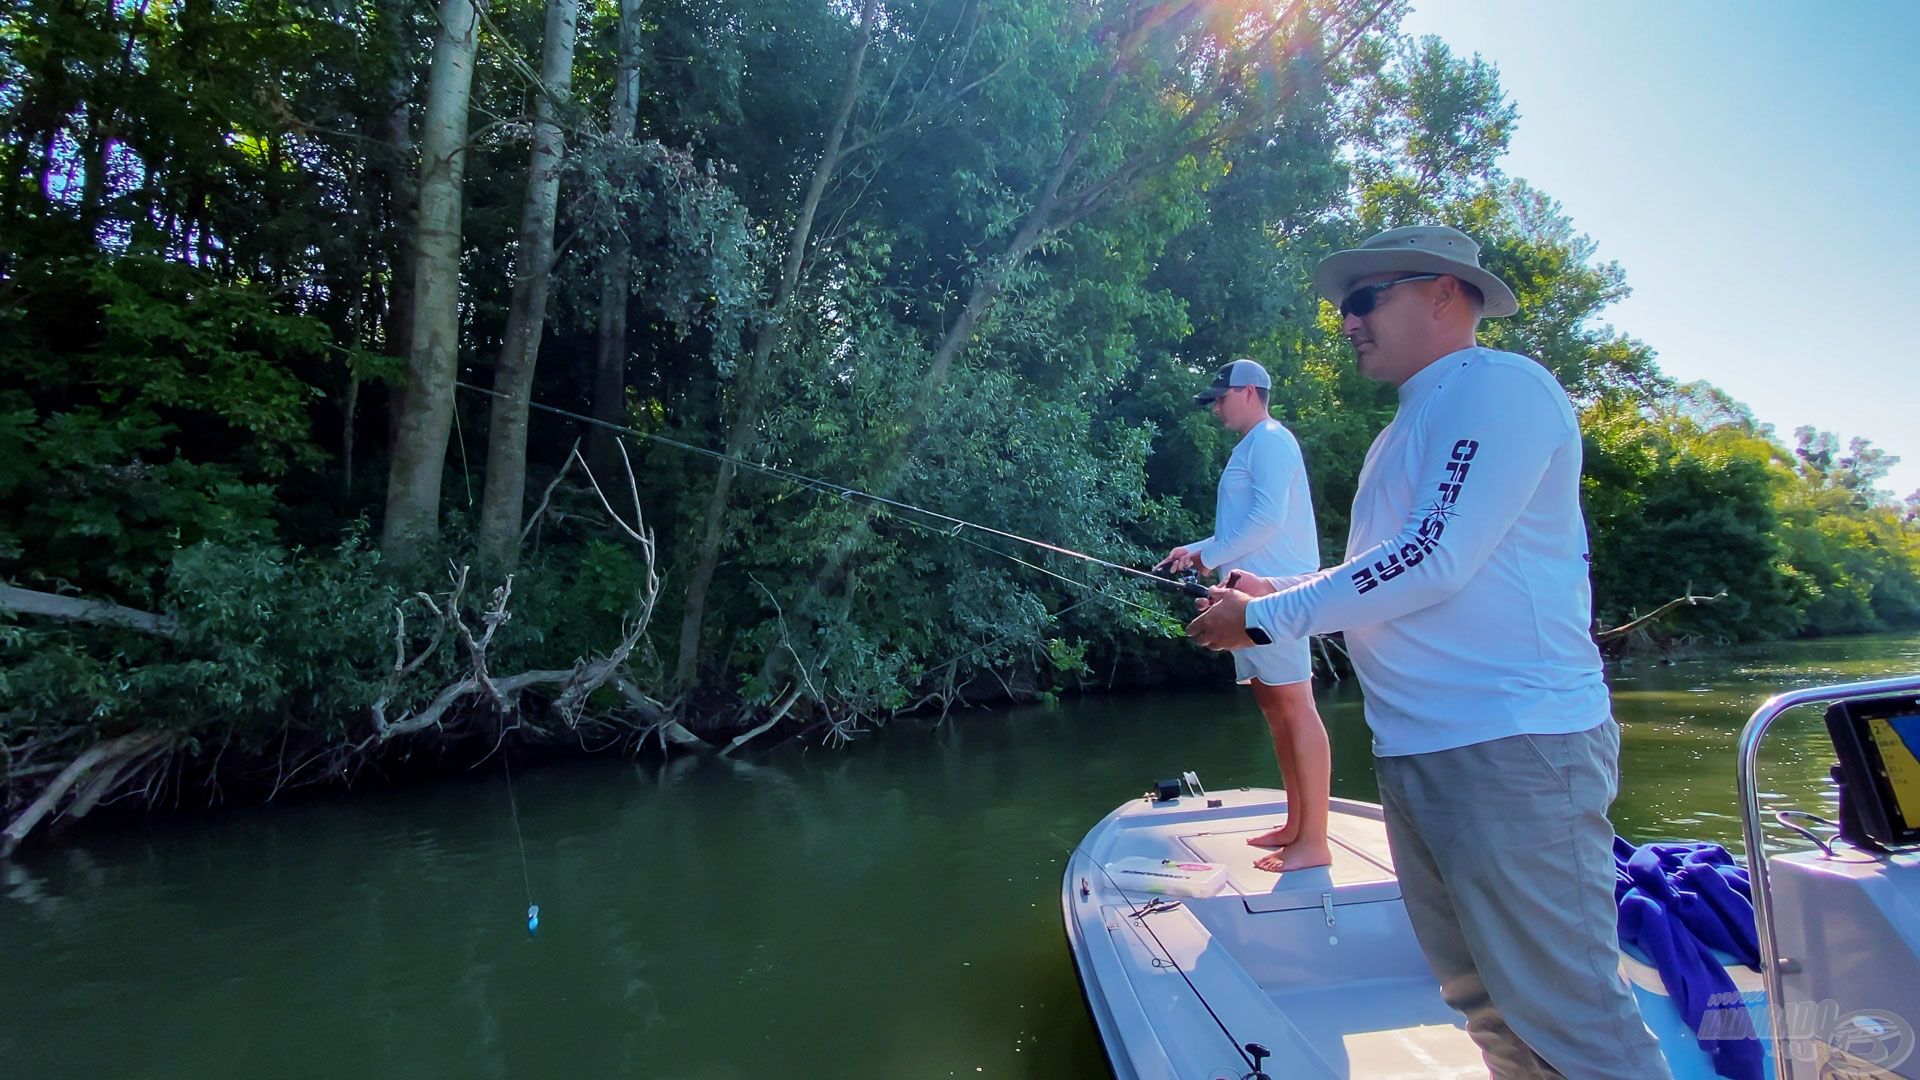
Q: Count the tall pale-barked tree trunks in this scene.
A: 3